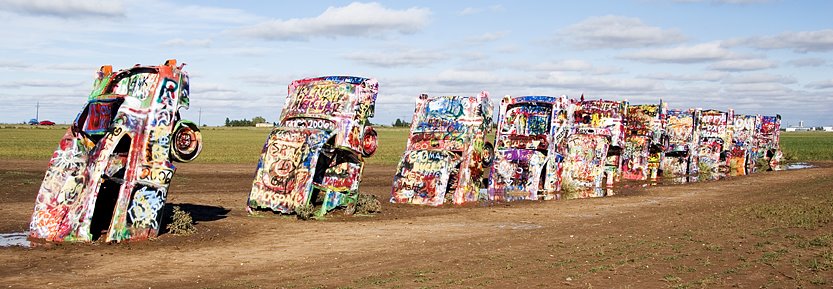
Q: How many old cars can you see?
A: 10